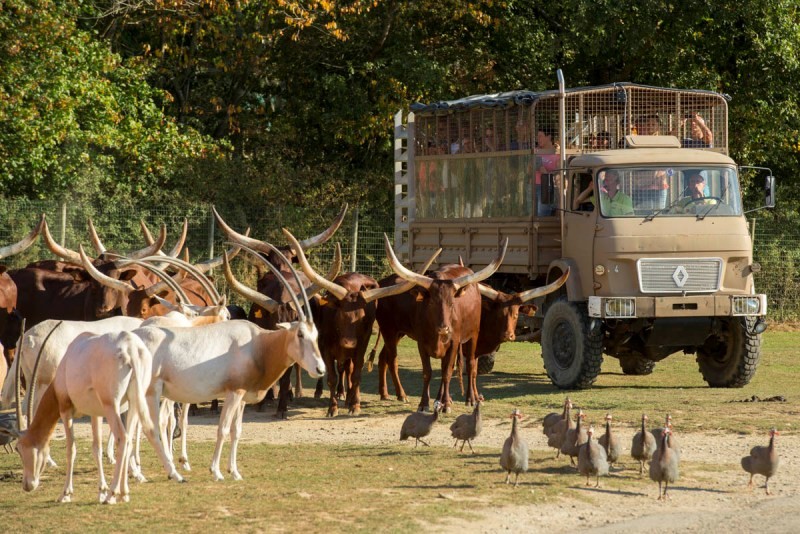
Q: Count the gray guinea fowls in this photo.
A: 12